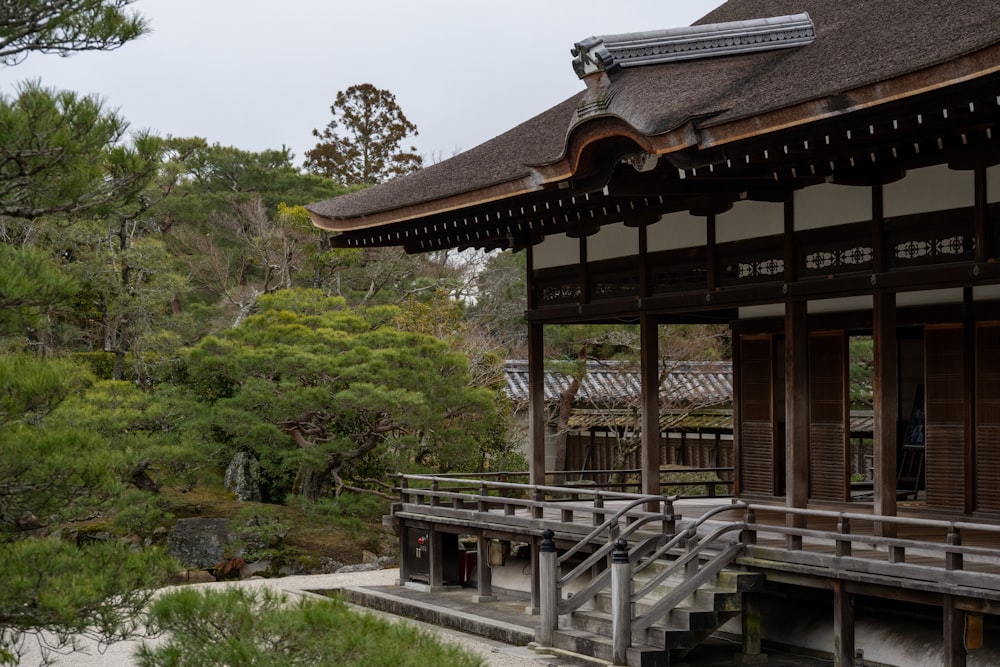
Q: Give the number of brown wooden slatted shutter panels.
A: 4